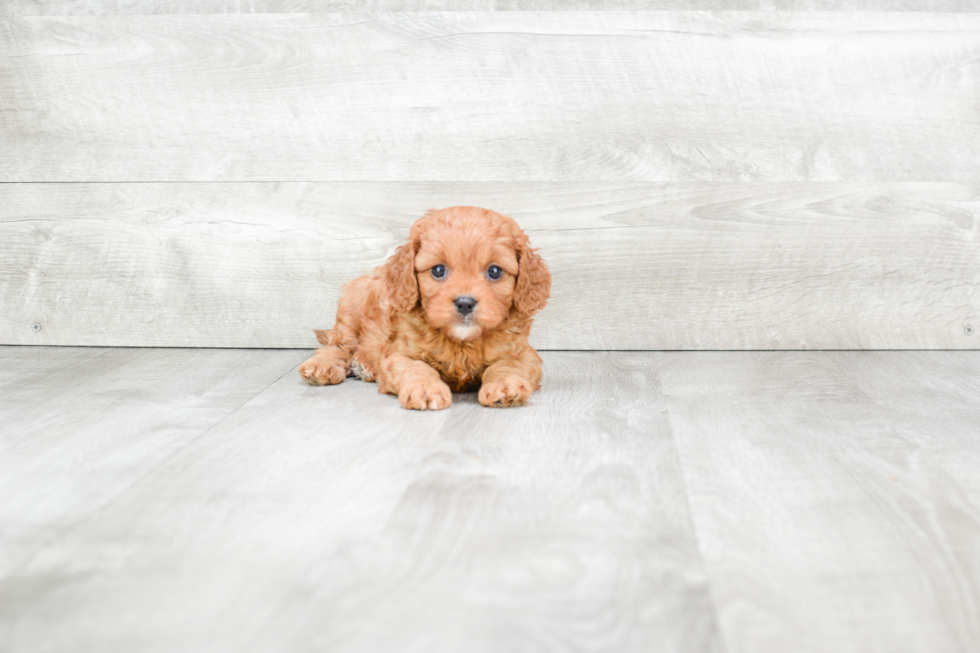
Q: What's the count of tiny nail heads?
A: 2